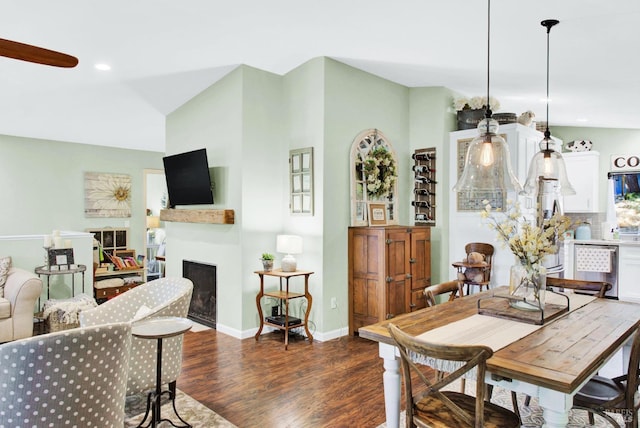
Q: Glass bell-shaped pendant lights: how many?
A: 2